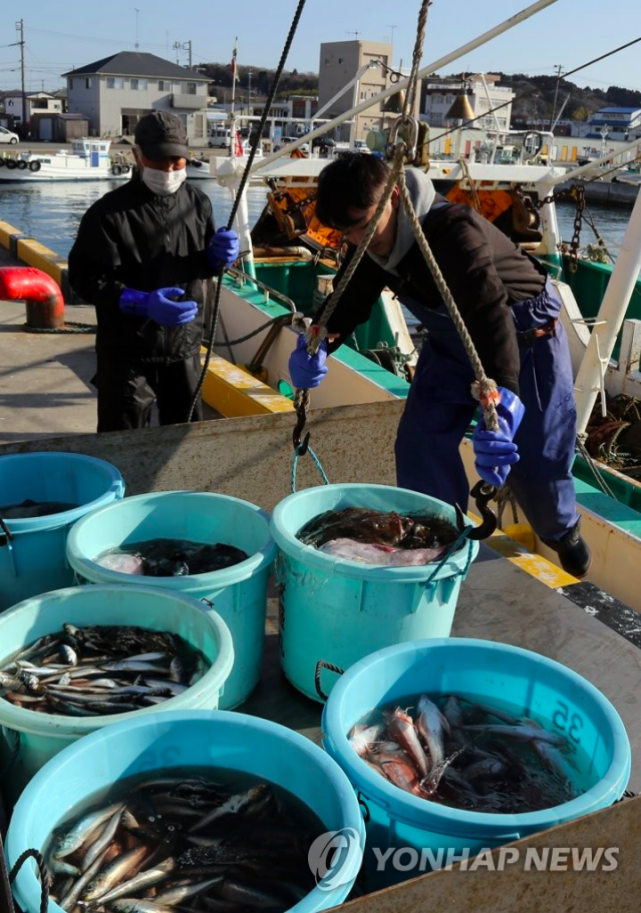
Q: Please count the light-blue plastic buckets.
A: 6